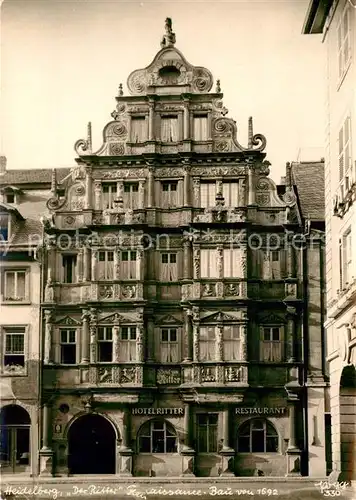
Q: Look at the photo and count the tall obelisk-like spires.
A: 4